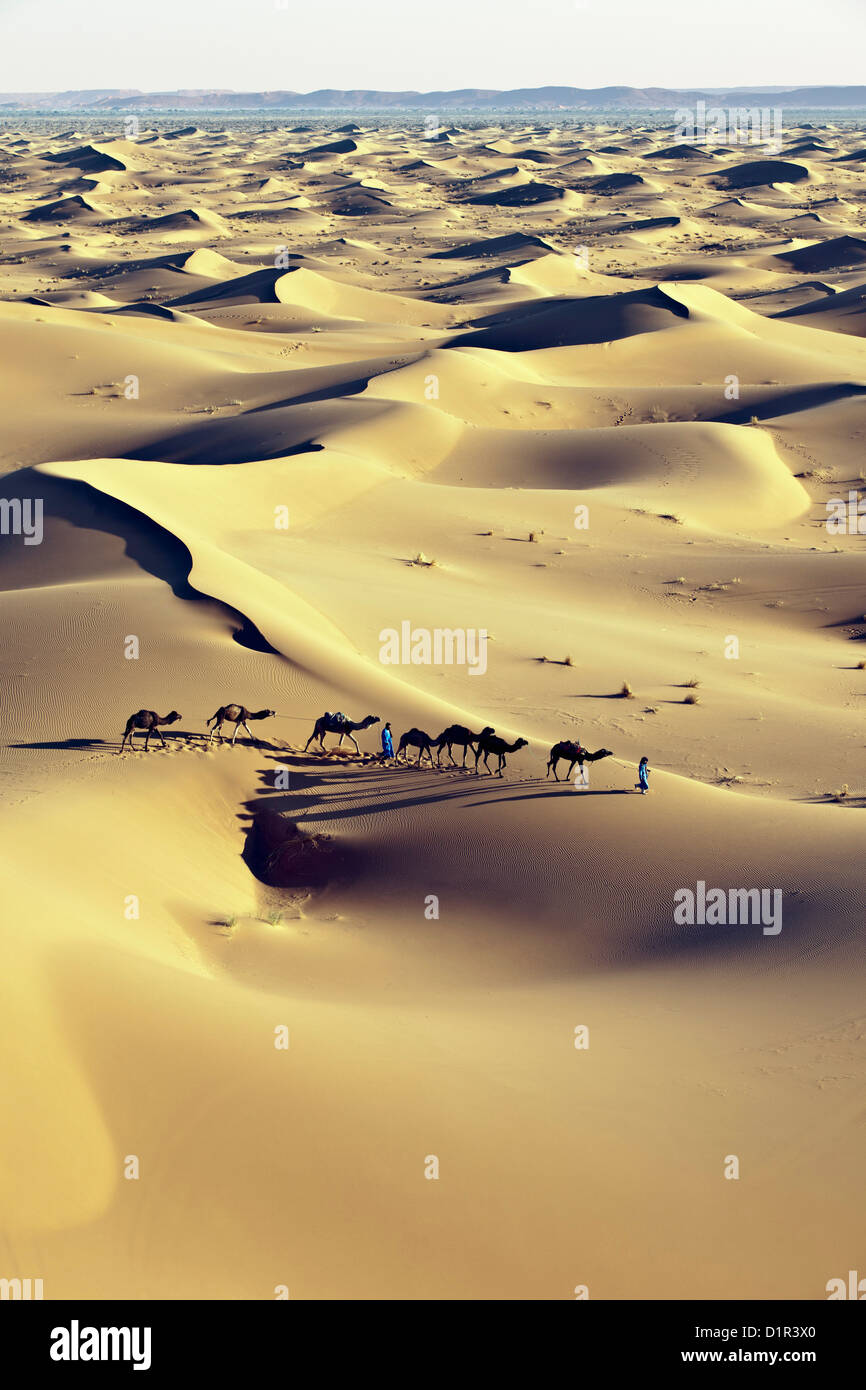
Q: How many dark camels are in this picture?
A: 7